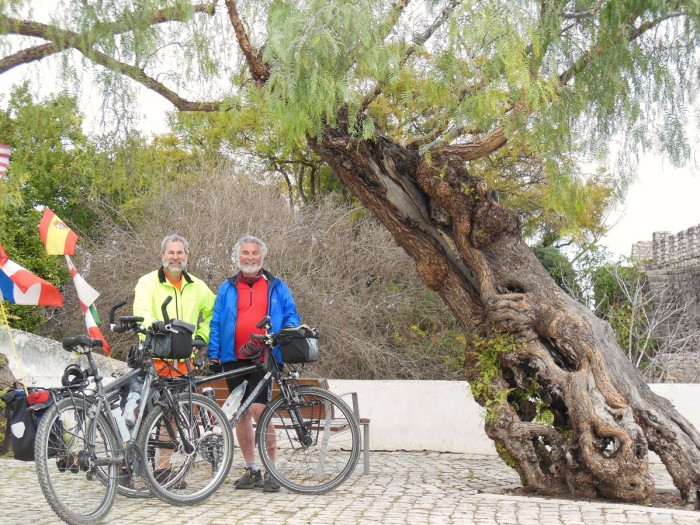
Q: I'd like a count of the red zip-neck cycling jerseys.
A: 1